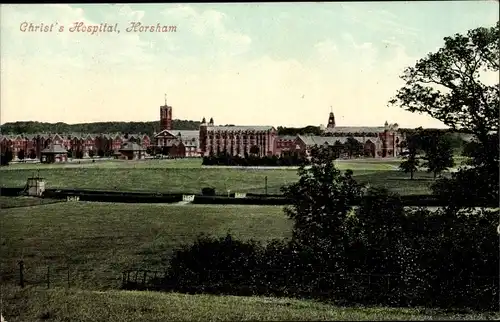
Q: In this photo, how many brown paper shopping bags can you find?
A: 0